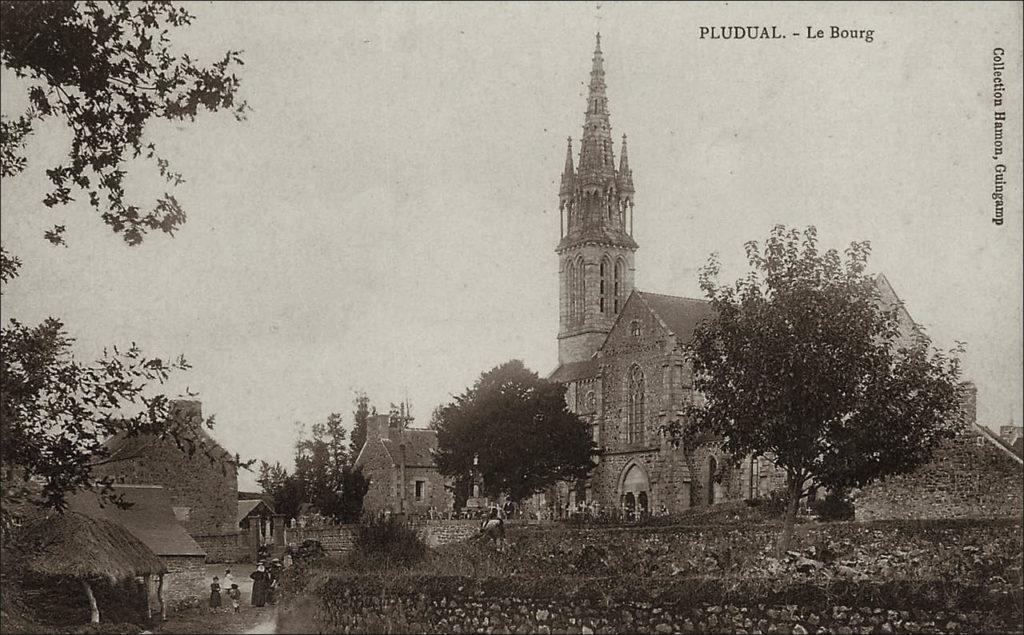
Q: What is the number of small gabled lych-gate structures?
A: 1